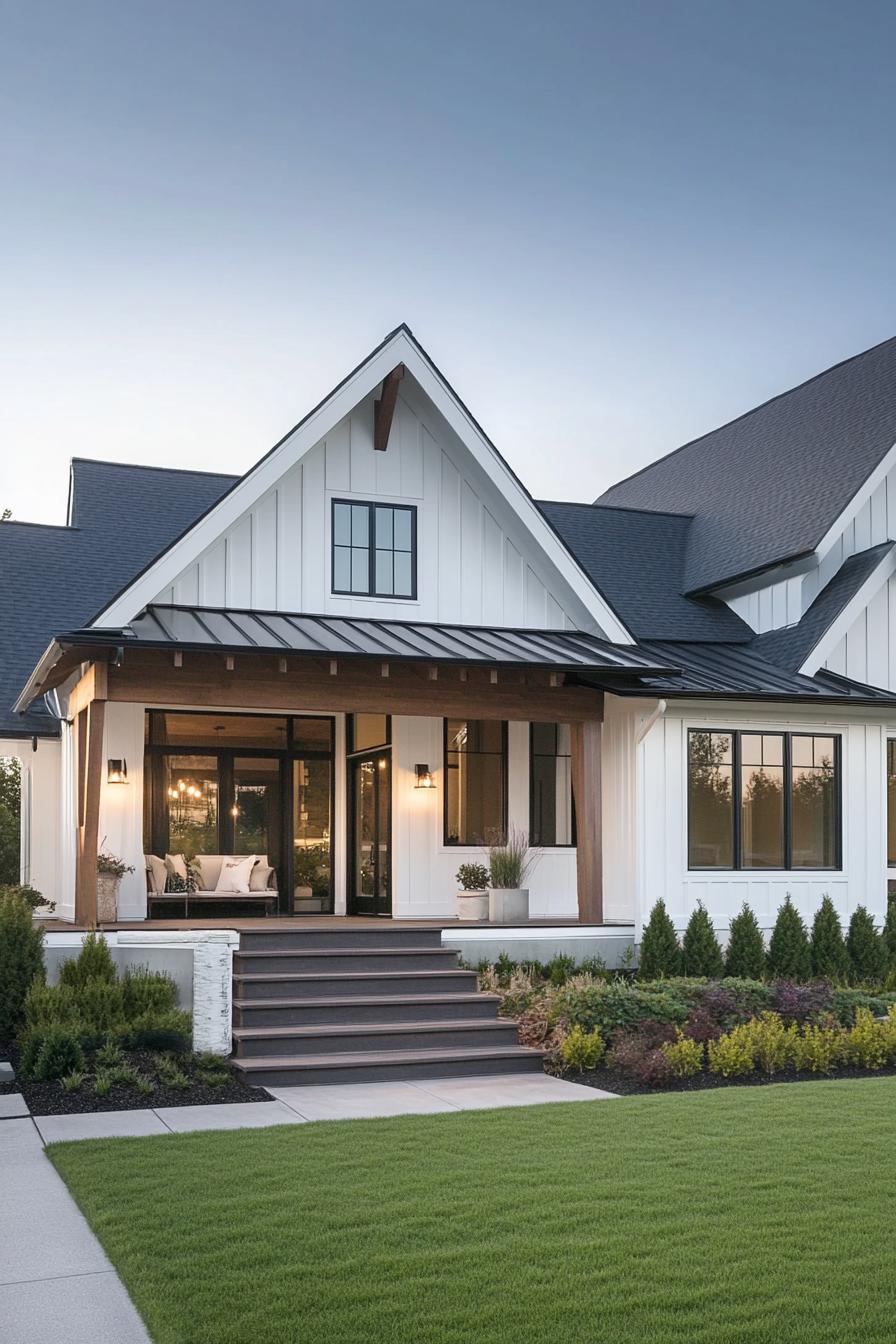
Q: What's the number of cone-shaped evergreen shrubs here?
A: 7